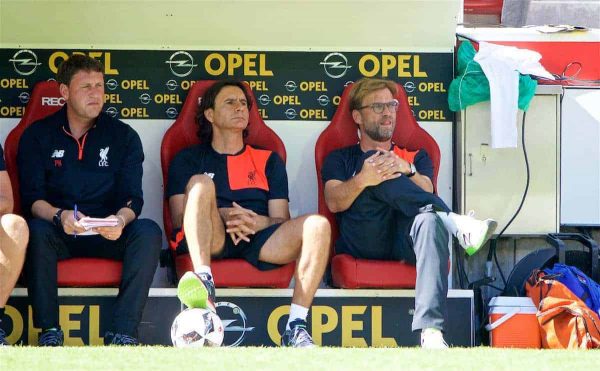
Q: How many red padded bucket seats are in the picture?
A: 3